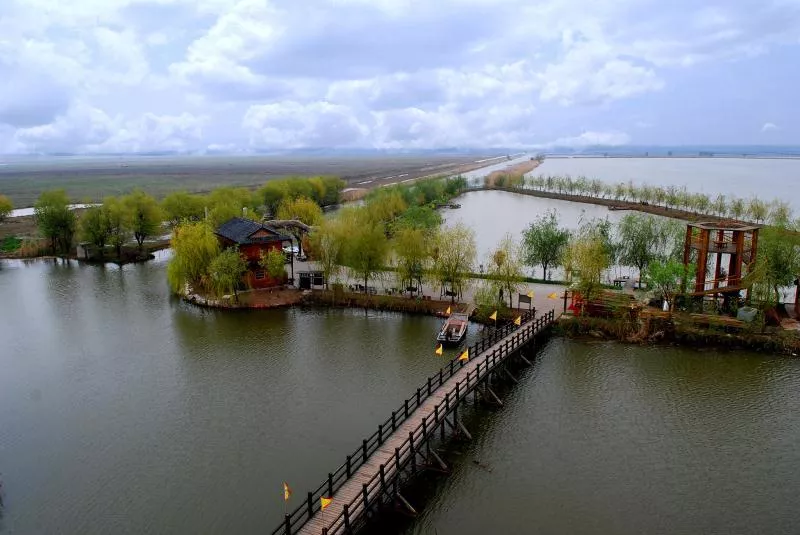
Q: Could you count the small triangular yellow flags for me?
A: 9